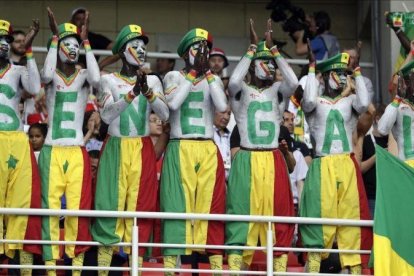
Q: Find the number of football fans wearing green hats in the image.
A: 7